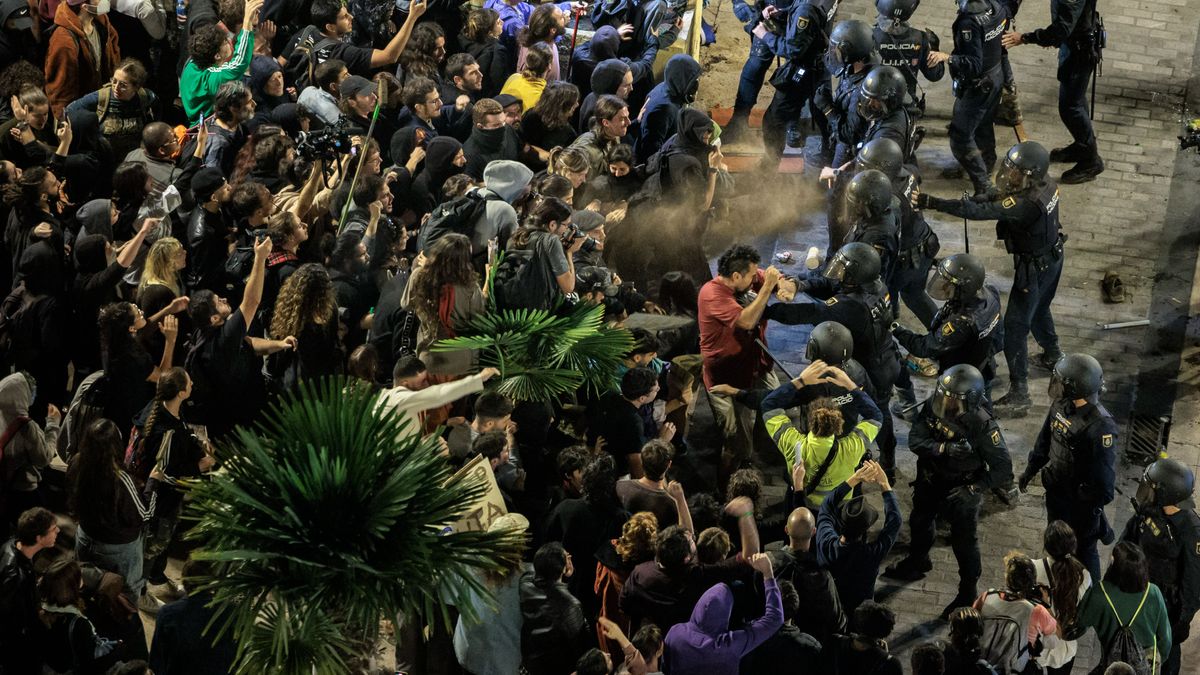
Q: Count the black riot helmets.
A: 12